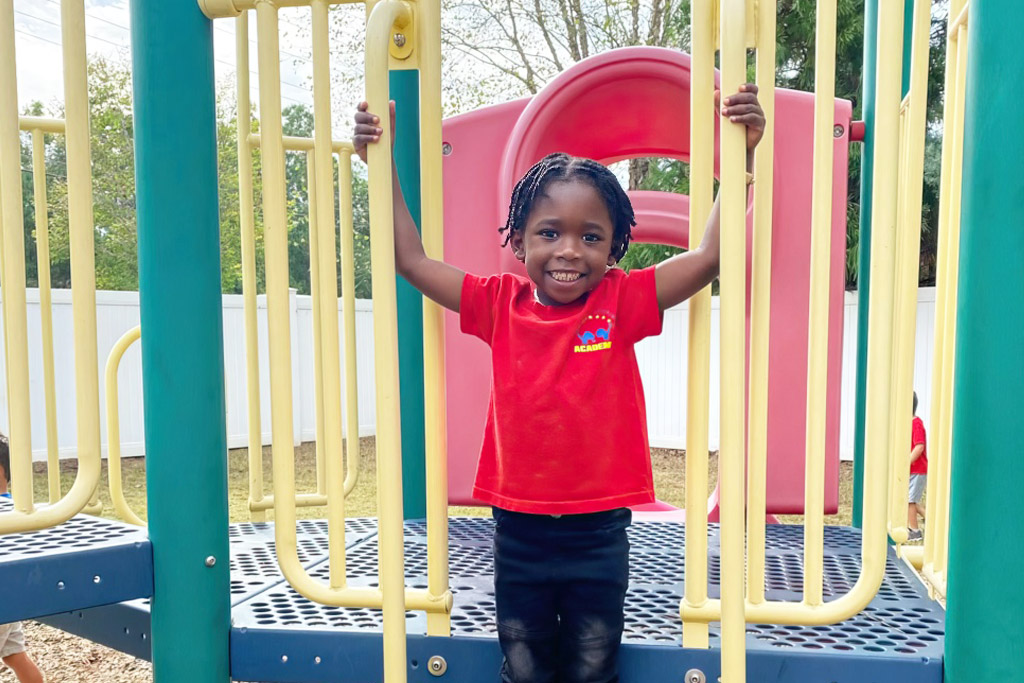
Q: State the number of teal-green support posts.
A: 4